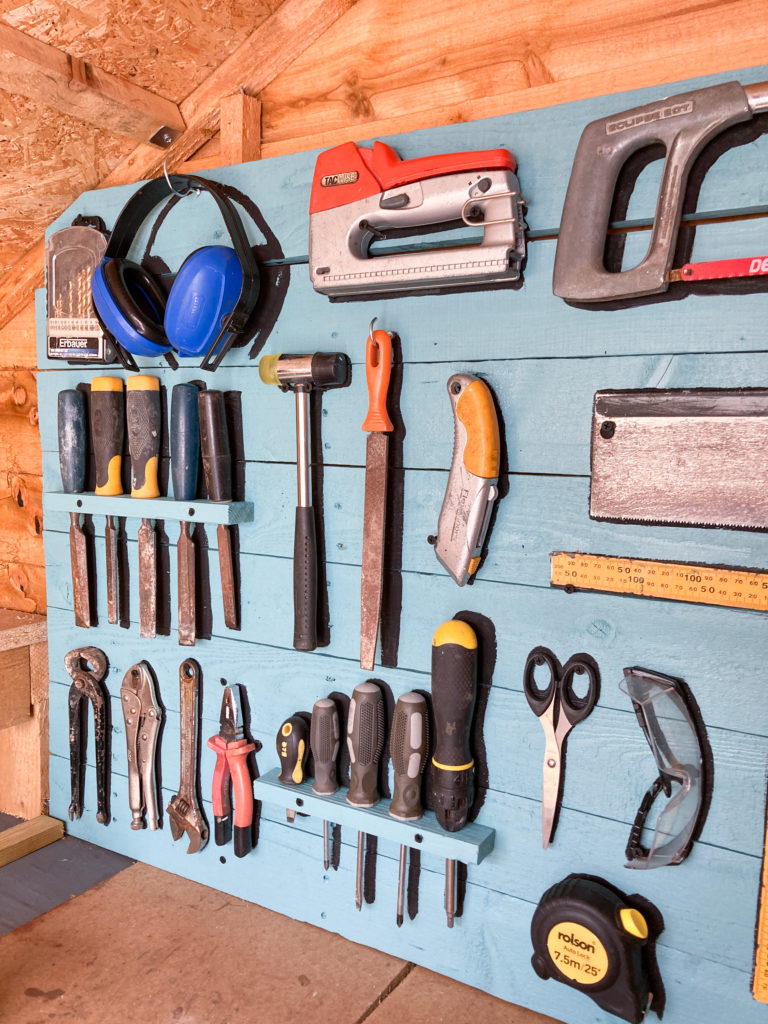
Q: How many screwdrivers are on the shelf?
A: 5